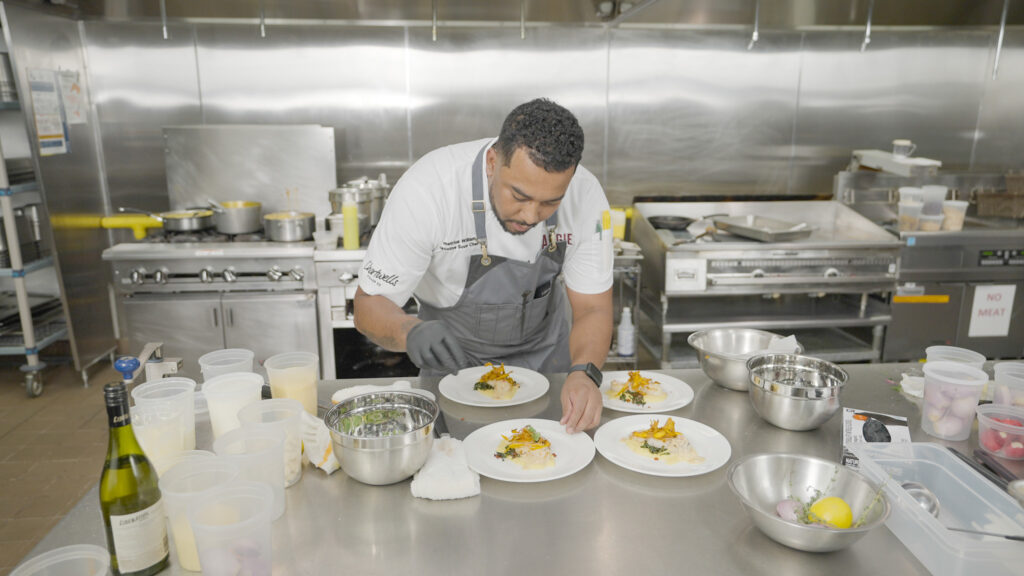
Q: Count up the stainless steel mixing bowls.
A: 4